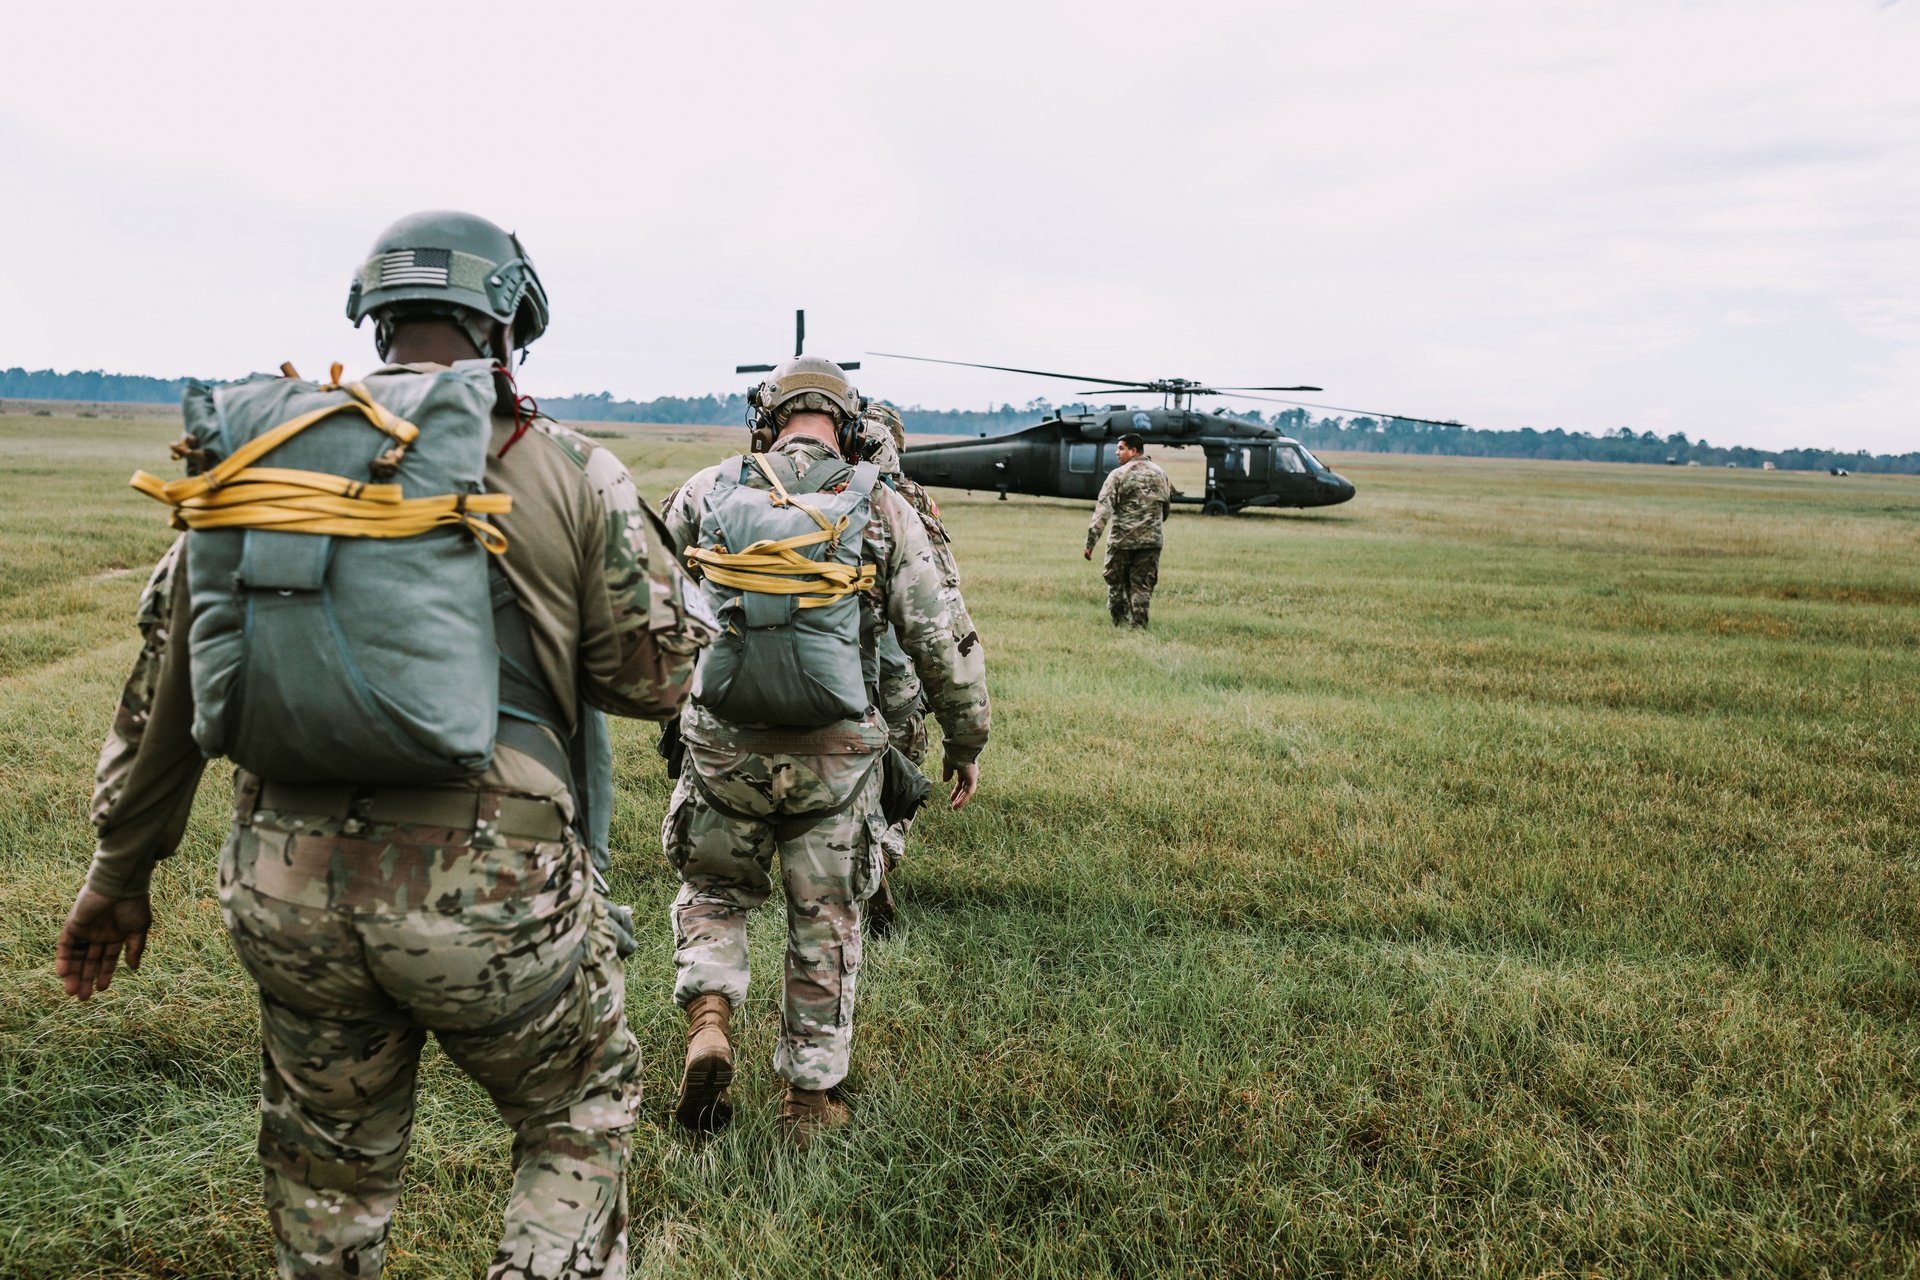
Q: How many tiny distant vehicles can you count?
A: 5